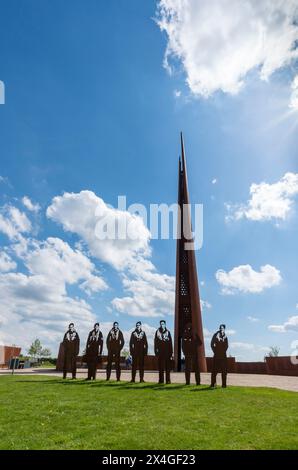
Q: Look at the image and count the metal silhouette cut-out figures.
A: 7